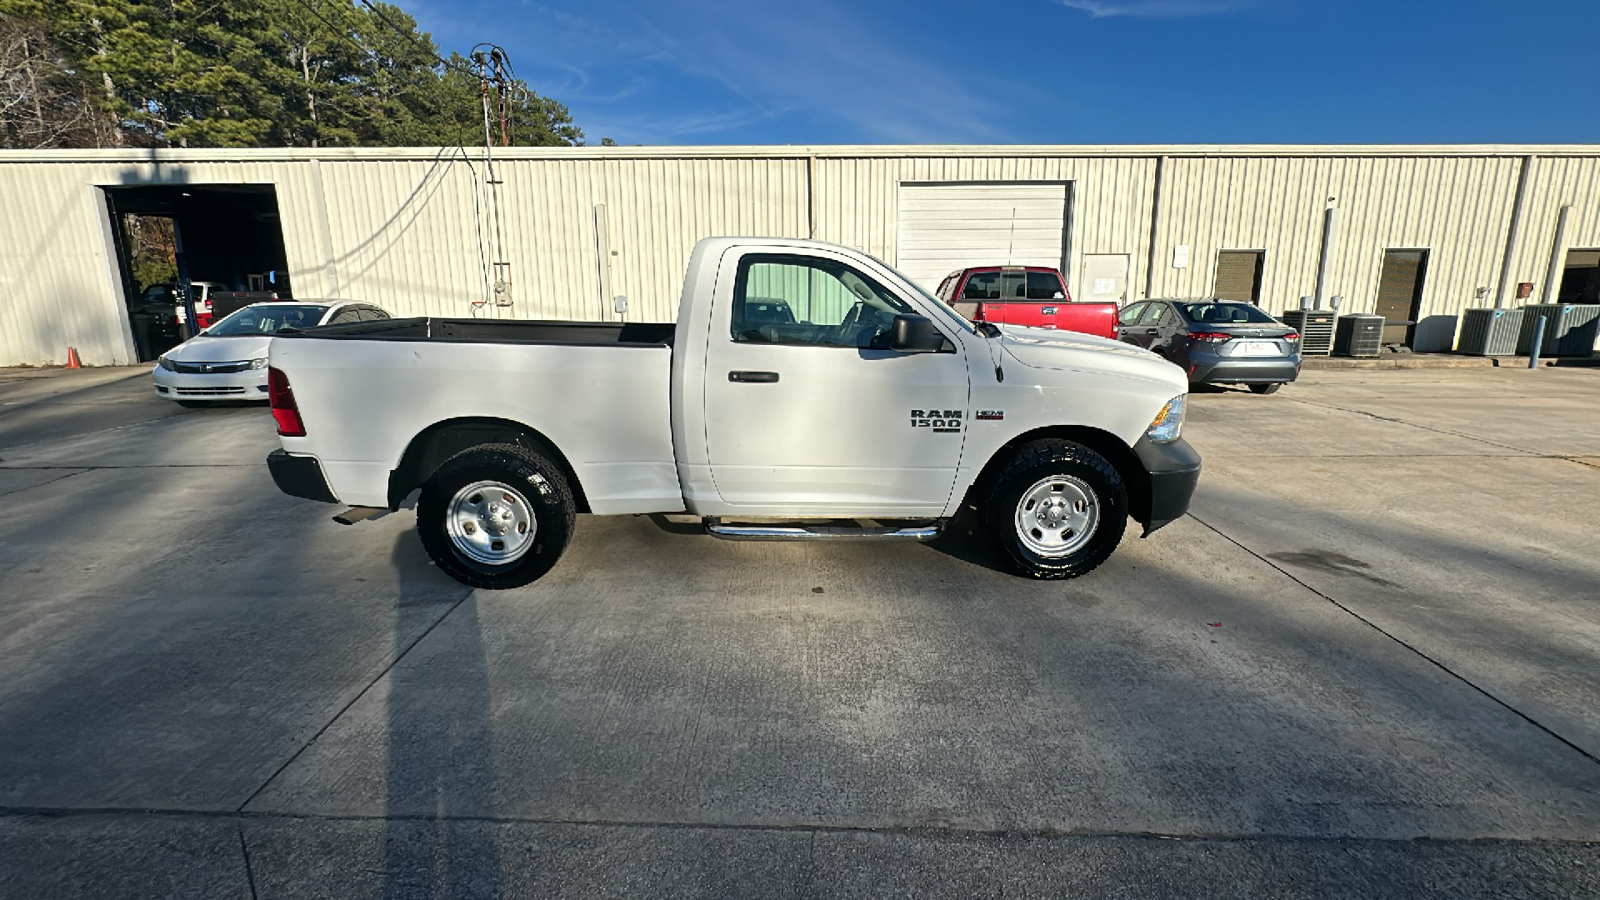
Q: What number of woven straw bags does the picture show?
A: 0